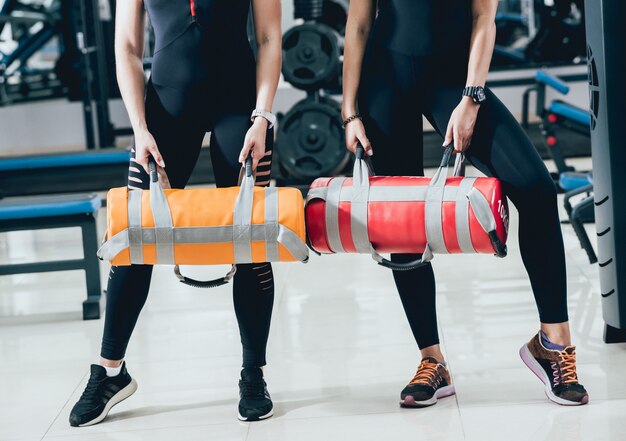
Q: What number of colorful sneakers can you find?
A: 2